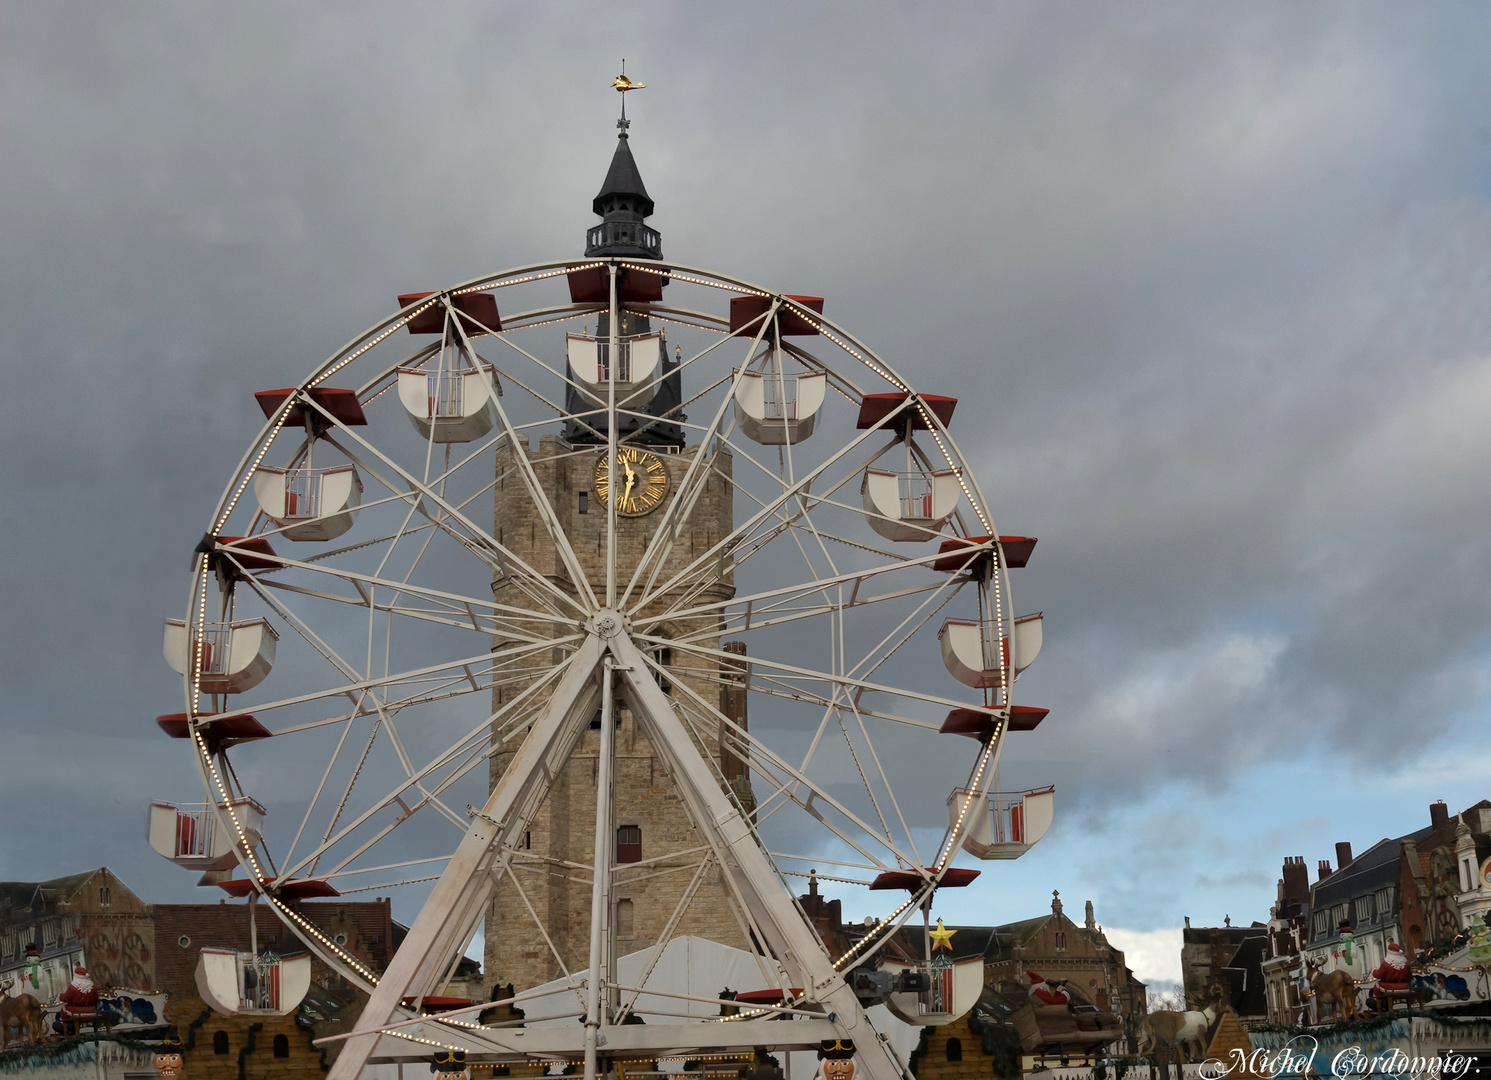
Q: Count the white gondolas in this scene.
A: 11